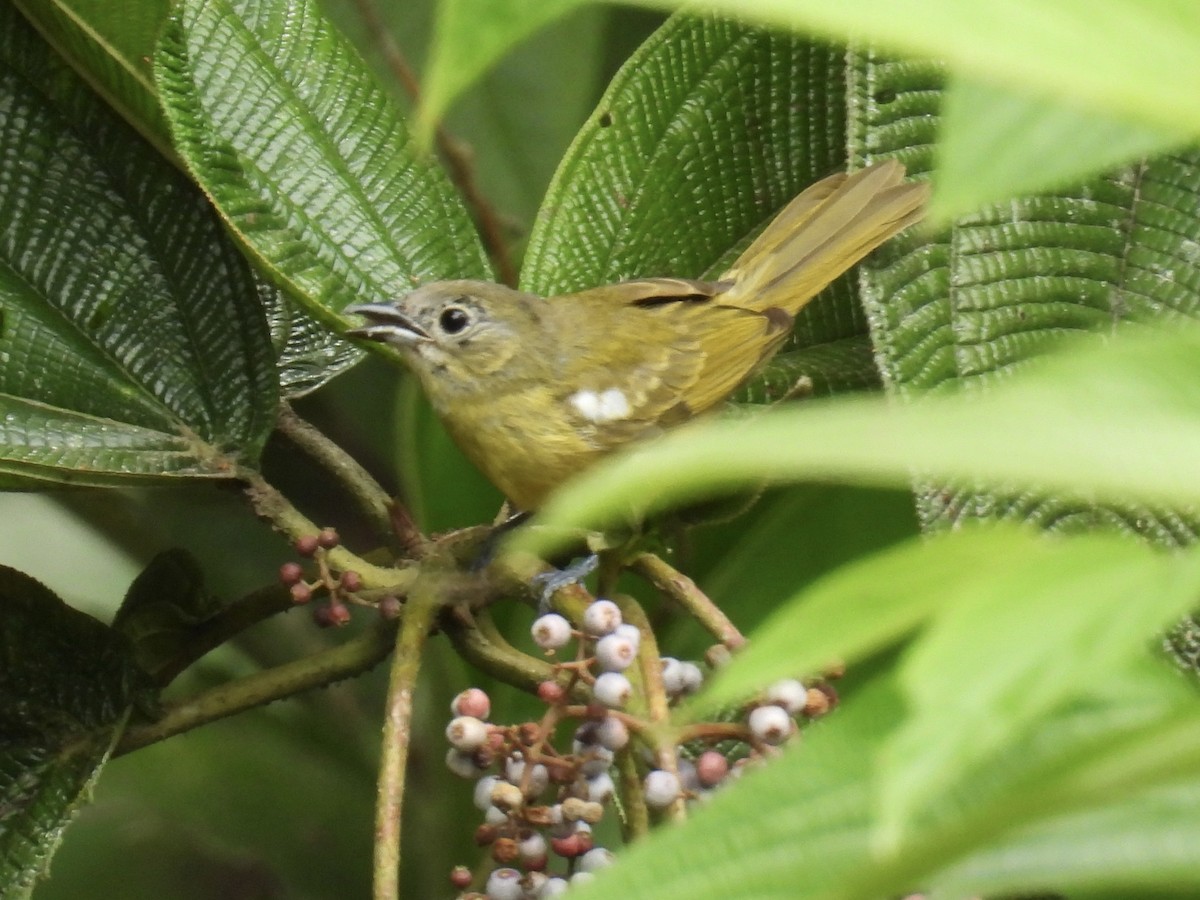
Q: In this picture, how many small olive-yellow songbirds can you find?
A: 1